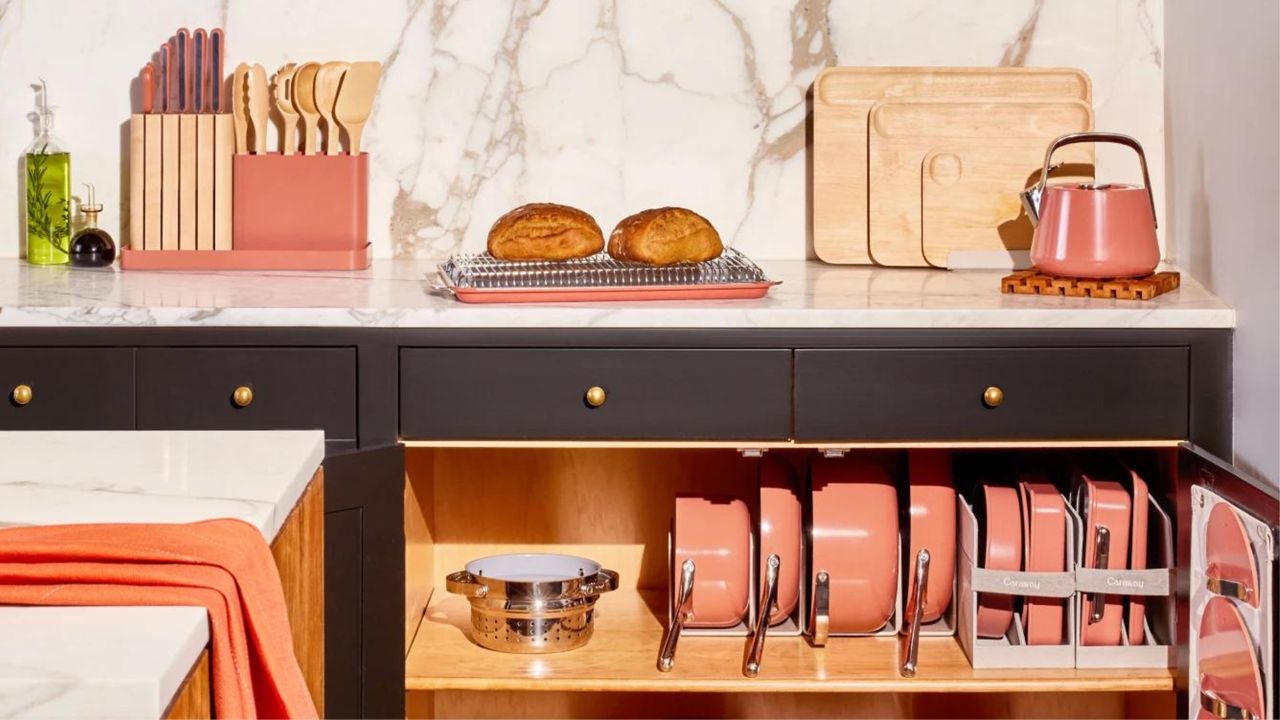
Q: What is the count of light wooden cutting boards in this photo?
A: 3